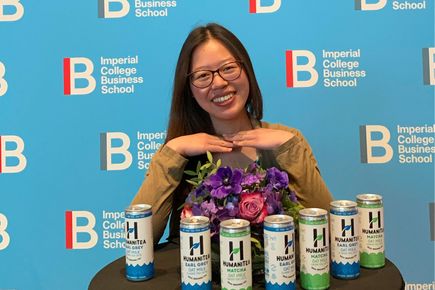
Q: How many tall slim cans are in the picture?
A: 7